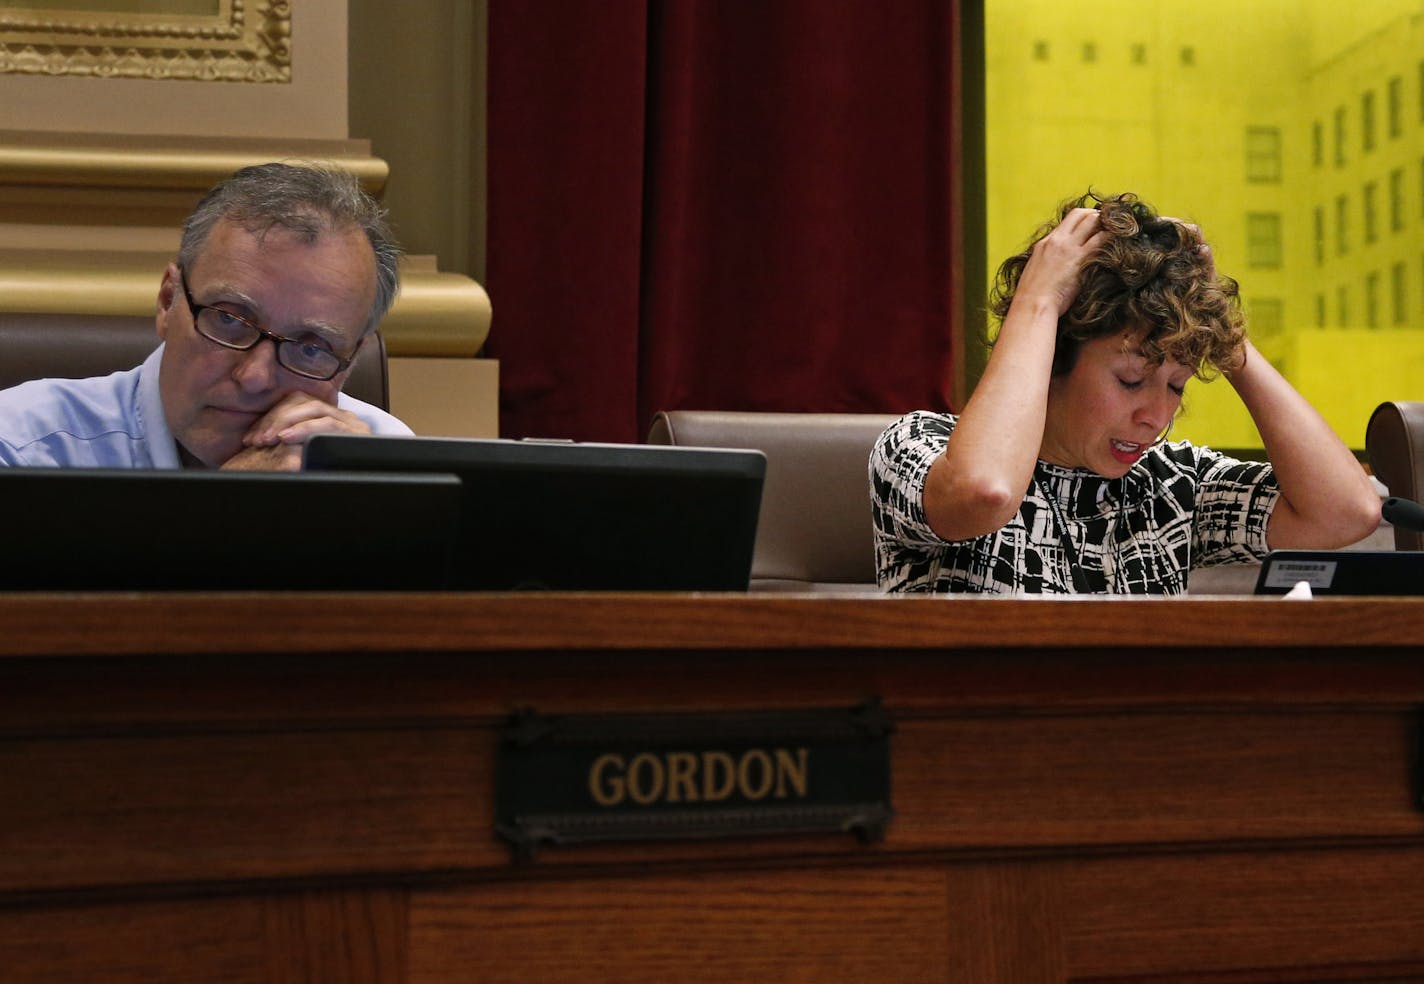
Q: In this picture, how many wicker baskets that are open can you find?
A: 0